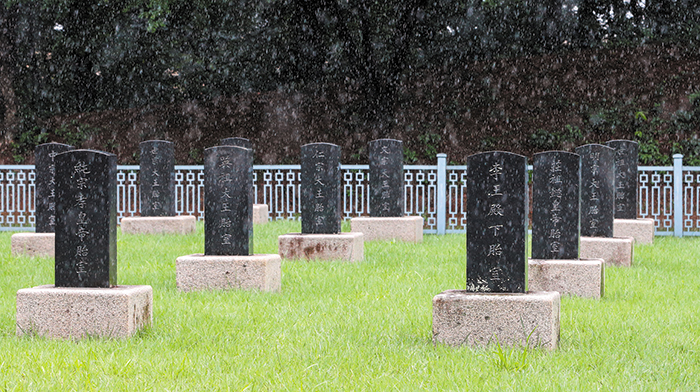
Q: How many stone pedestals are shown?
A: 11